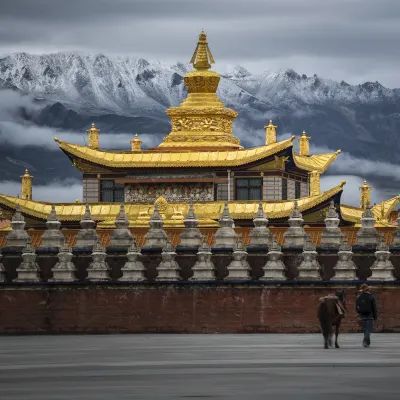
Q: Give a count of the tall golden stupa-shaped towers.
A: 1